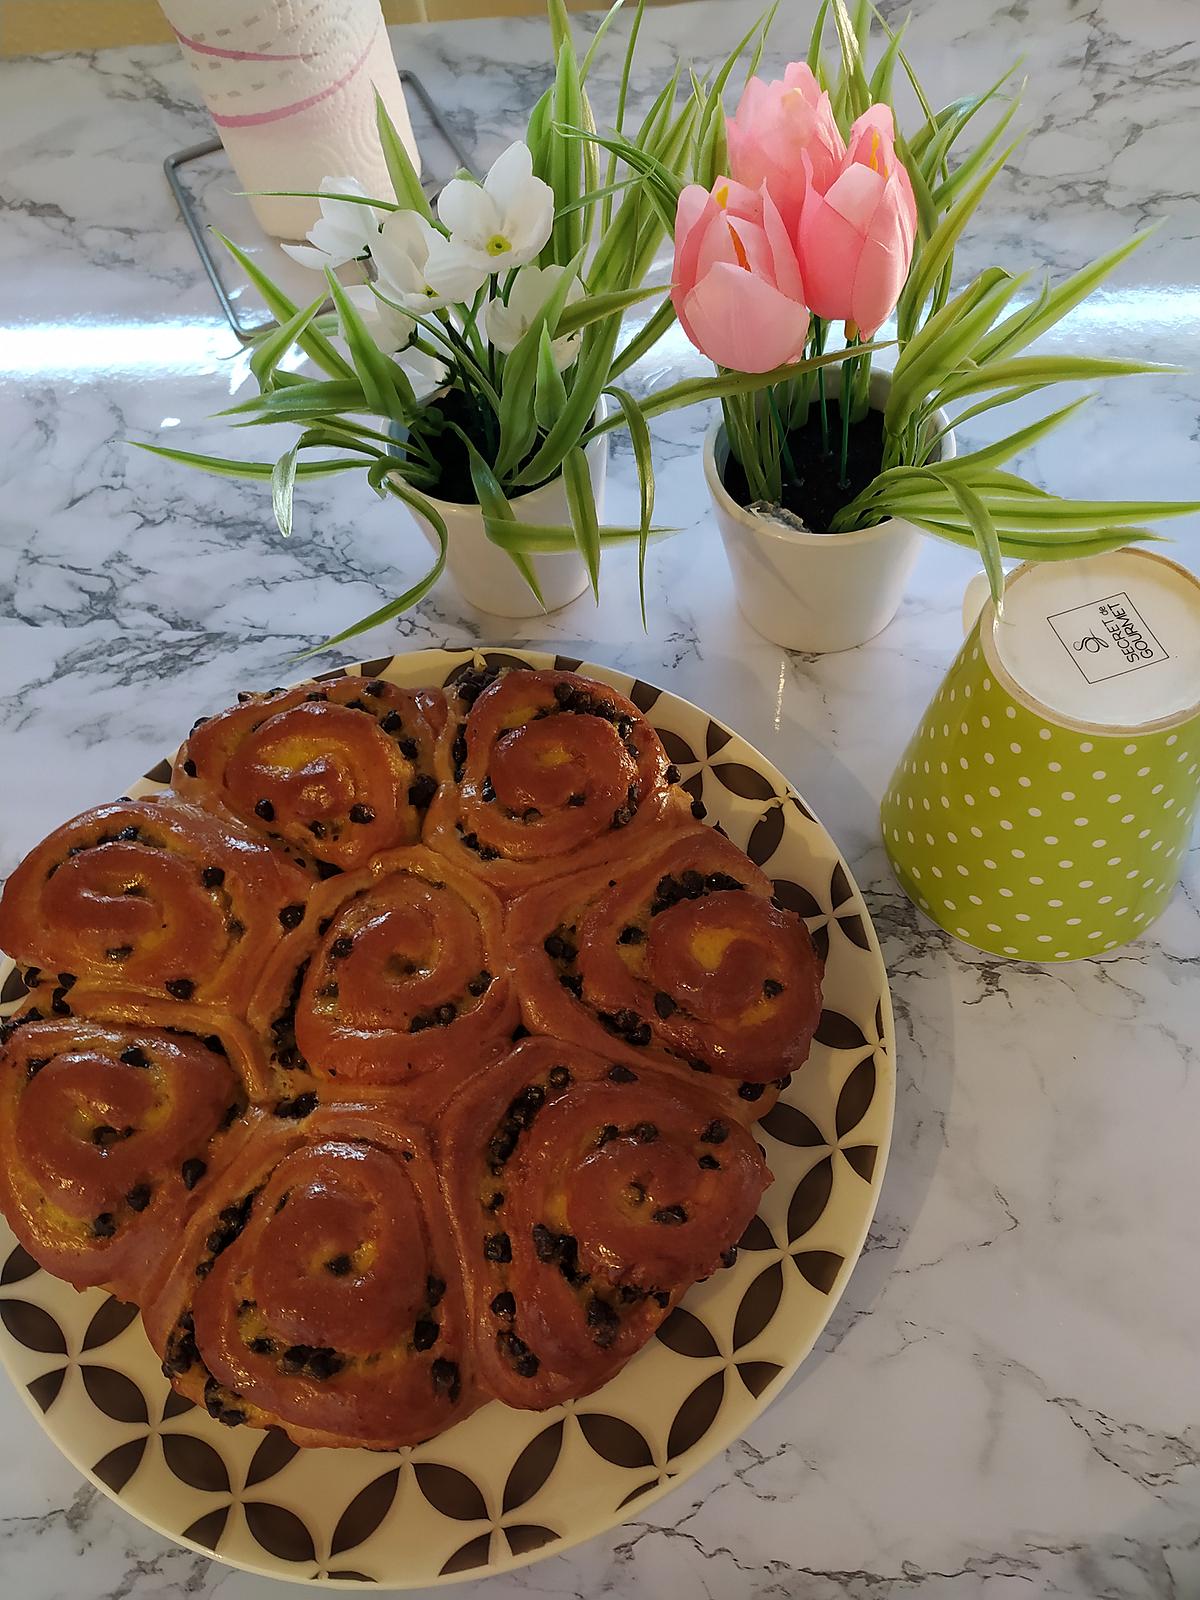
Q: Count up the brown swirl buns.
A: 8